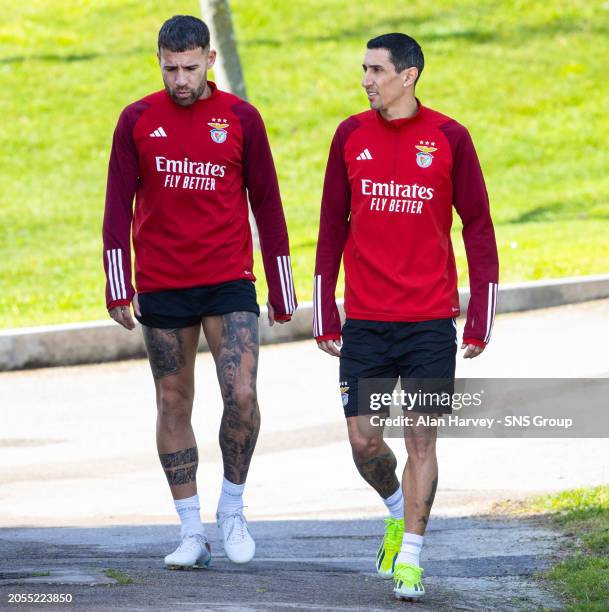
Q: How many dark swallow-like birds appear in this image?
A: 0